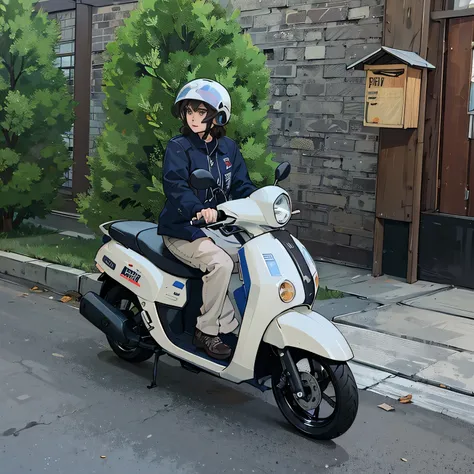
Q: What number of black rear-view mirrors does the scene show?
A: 2